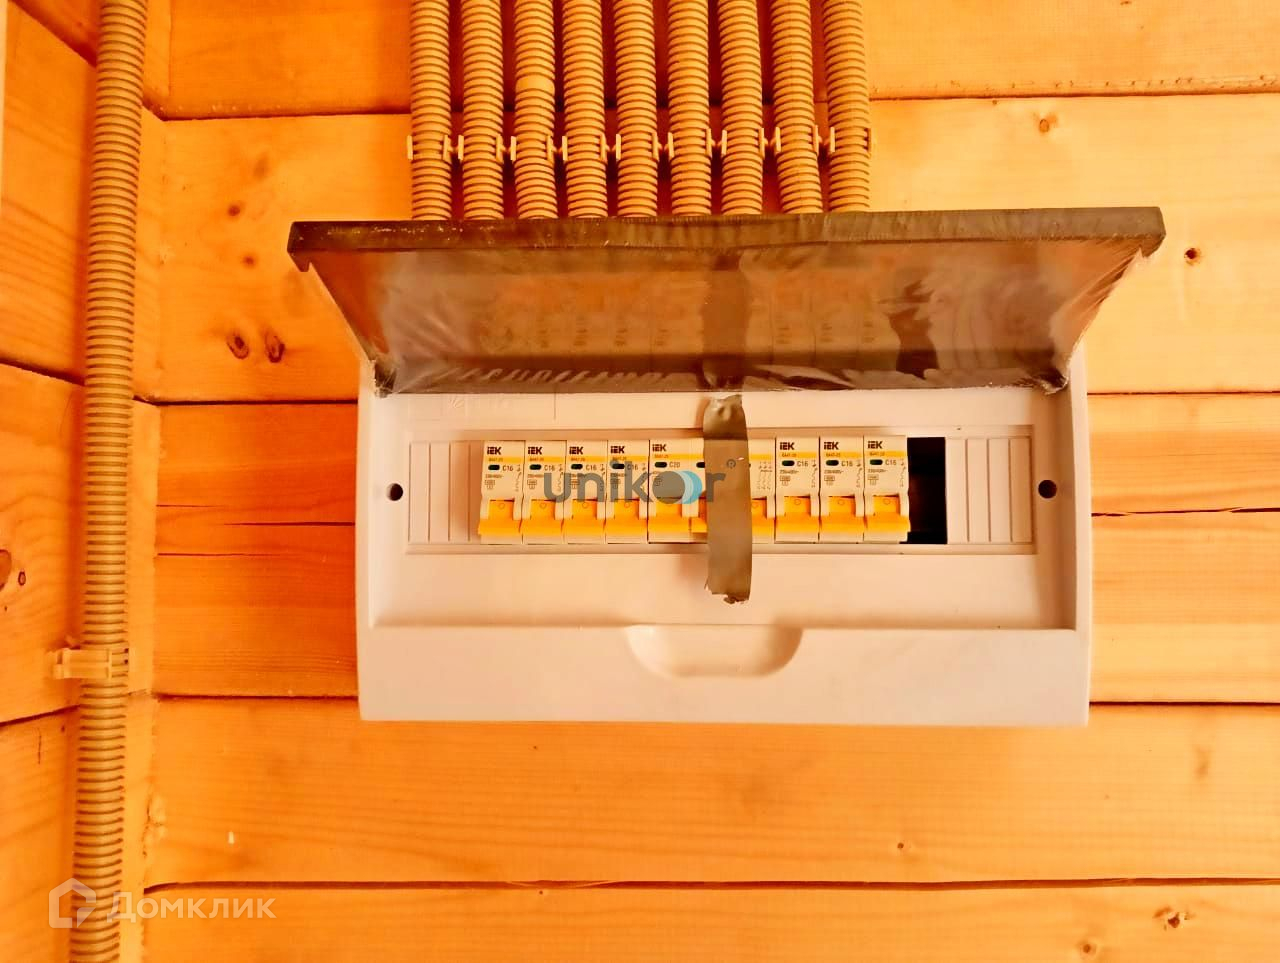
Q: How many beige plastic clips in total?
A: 10